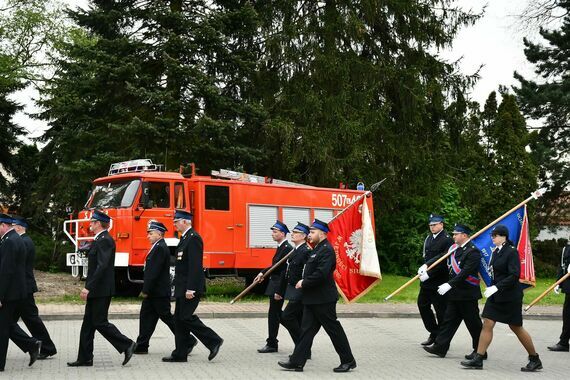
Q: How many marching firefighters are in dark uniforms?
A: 12